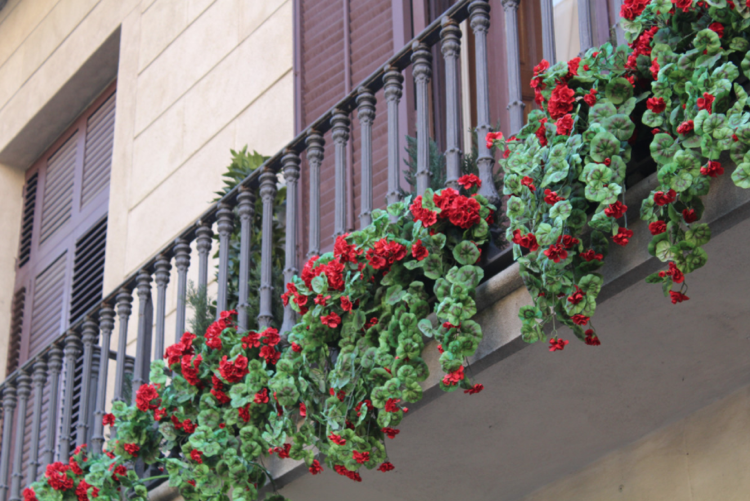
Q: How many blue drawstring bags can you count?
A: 0